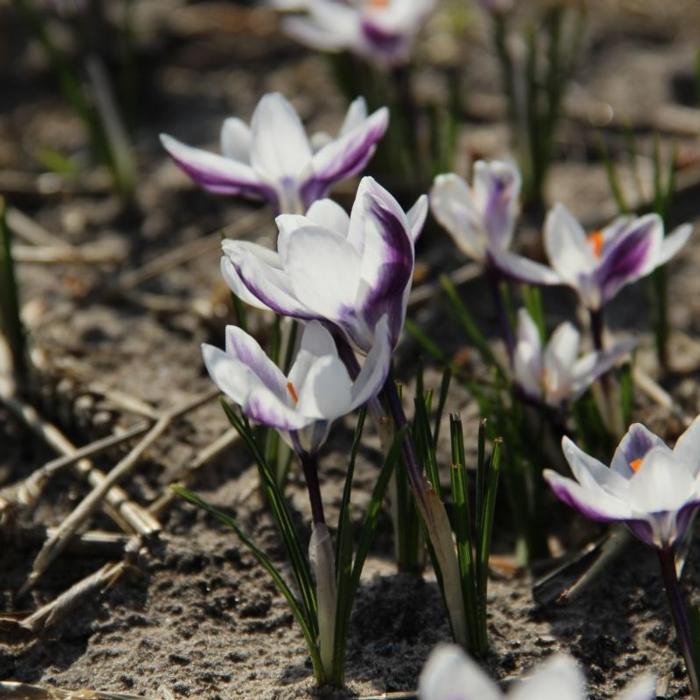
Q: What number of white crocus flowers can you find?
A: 9